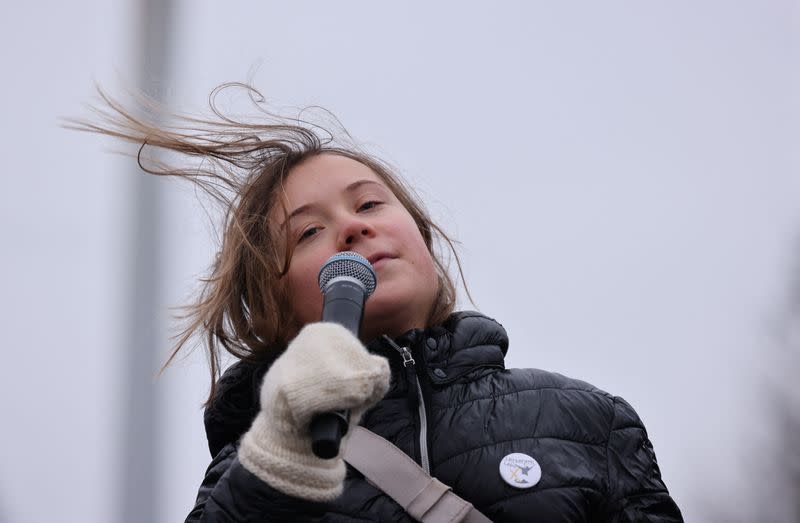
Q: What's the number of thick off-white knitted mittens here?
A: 1